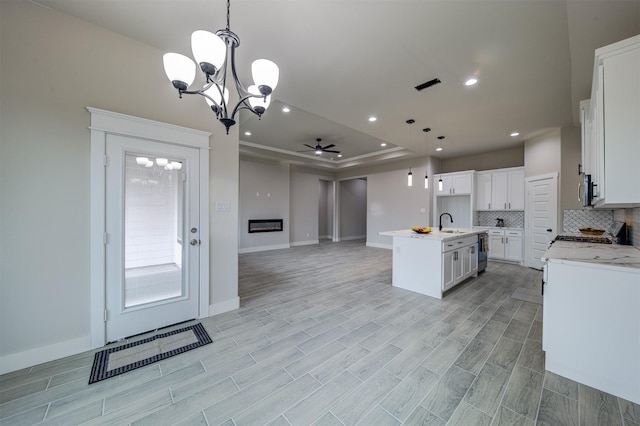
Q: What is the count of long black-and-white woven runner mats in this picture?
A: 1